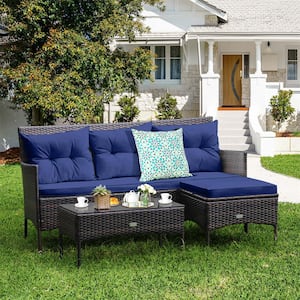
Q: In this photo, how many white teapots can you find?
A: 1